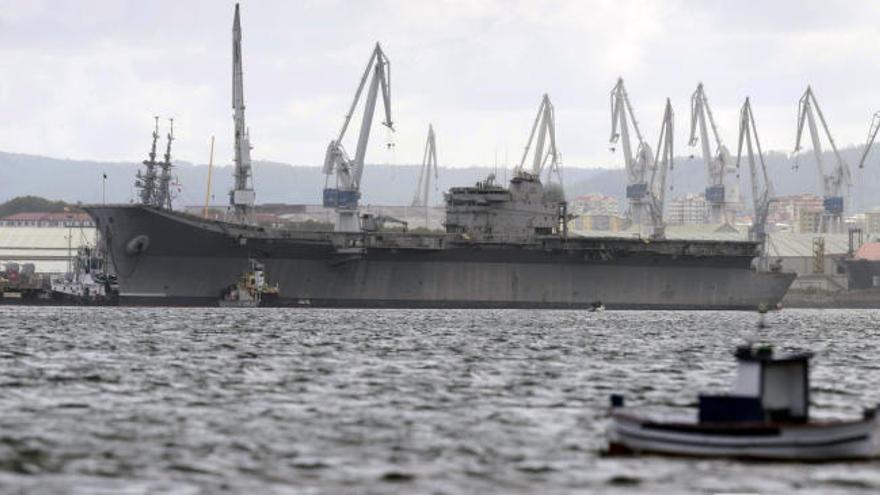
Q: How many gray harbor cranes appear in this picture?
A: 10